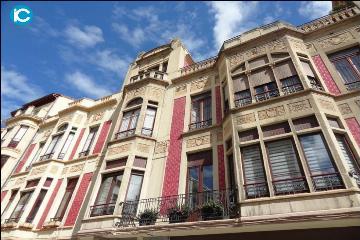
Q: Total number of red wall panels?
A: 11